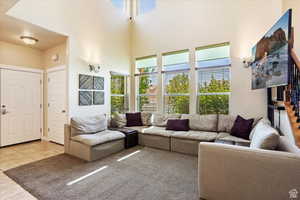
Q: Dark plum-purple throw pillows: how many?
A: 3